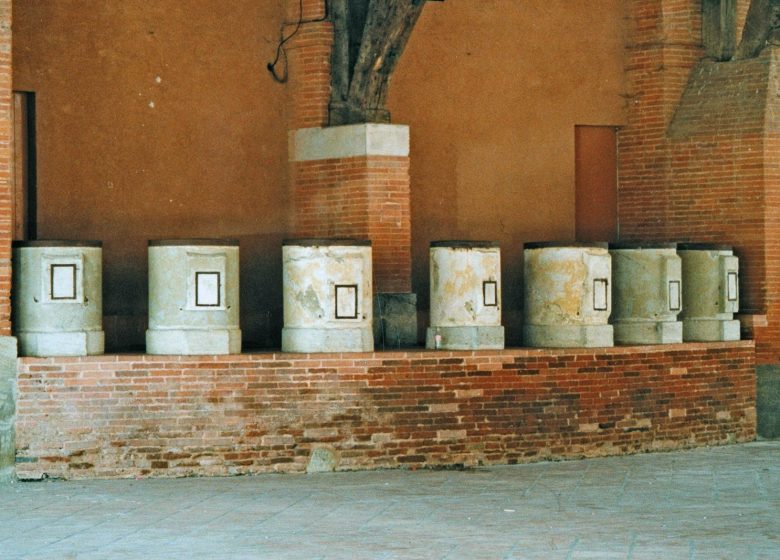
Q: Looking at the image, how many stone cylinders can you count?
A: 7